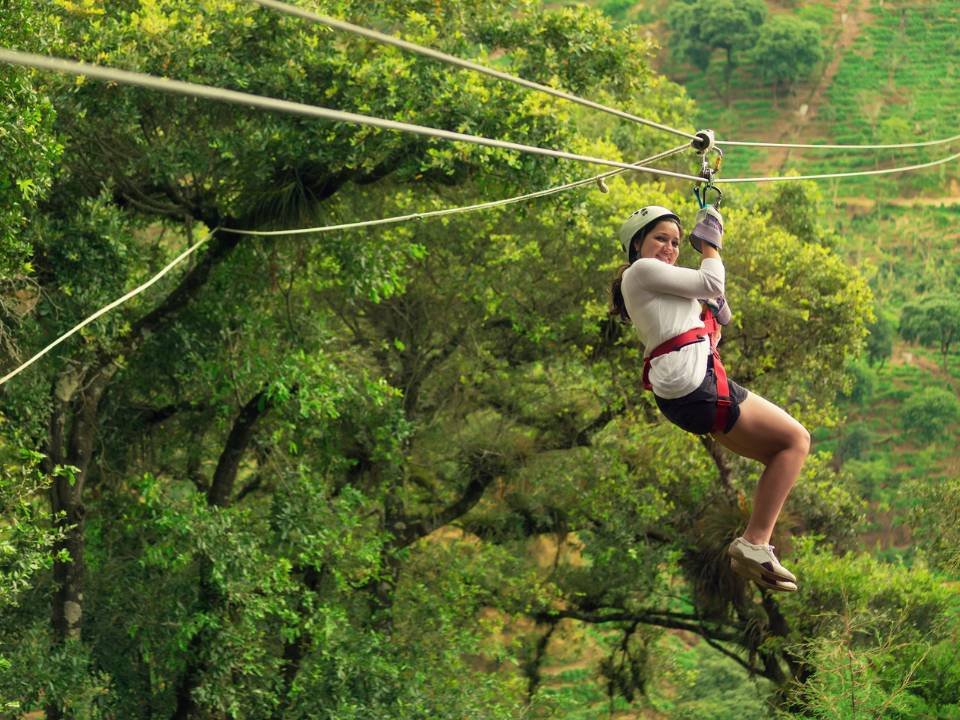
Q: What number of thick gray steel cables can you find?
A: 2